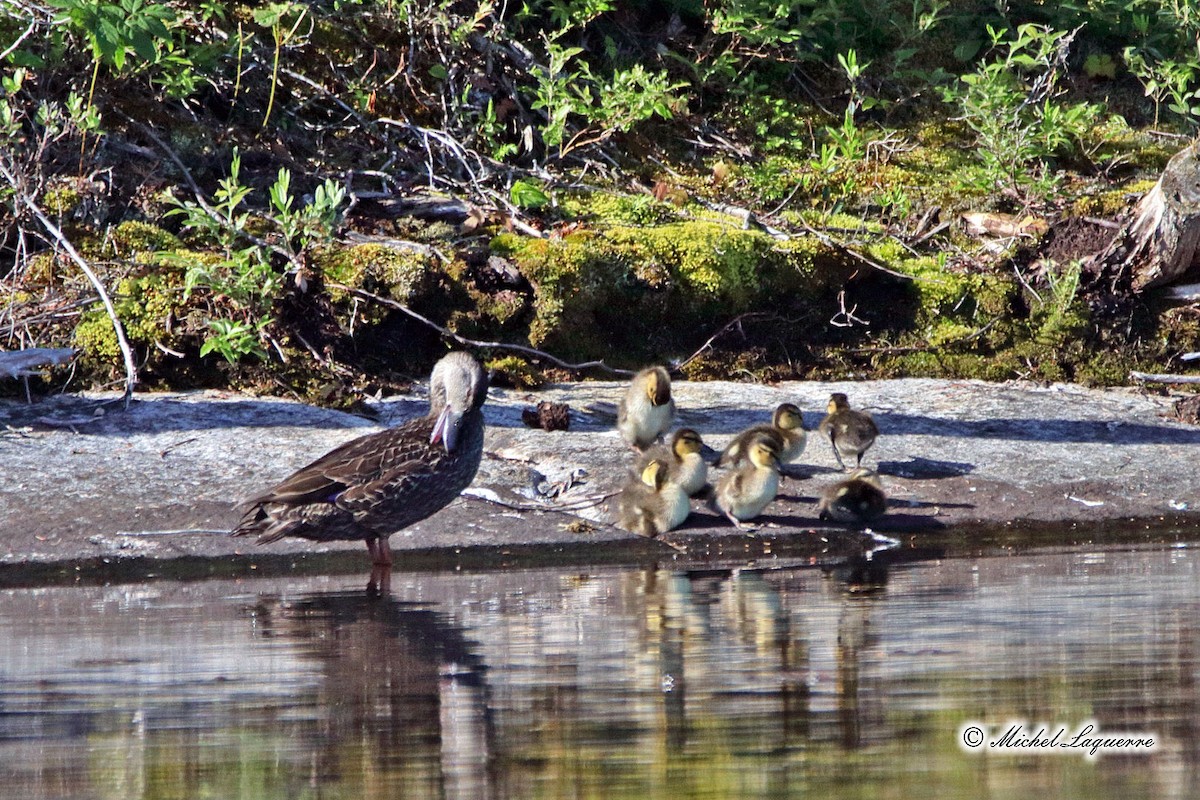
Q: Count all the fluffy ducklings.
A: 7